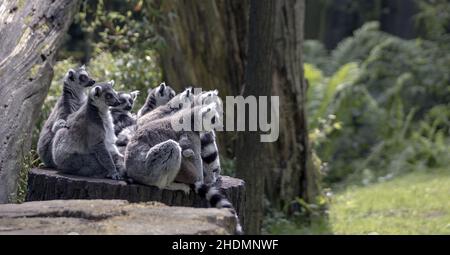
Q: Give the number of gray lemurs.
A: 7